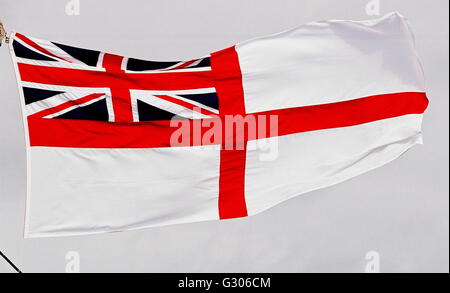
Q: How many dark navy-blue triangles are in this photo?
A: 8